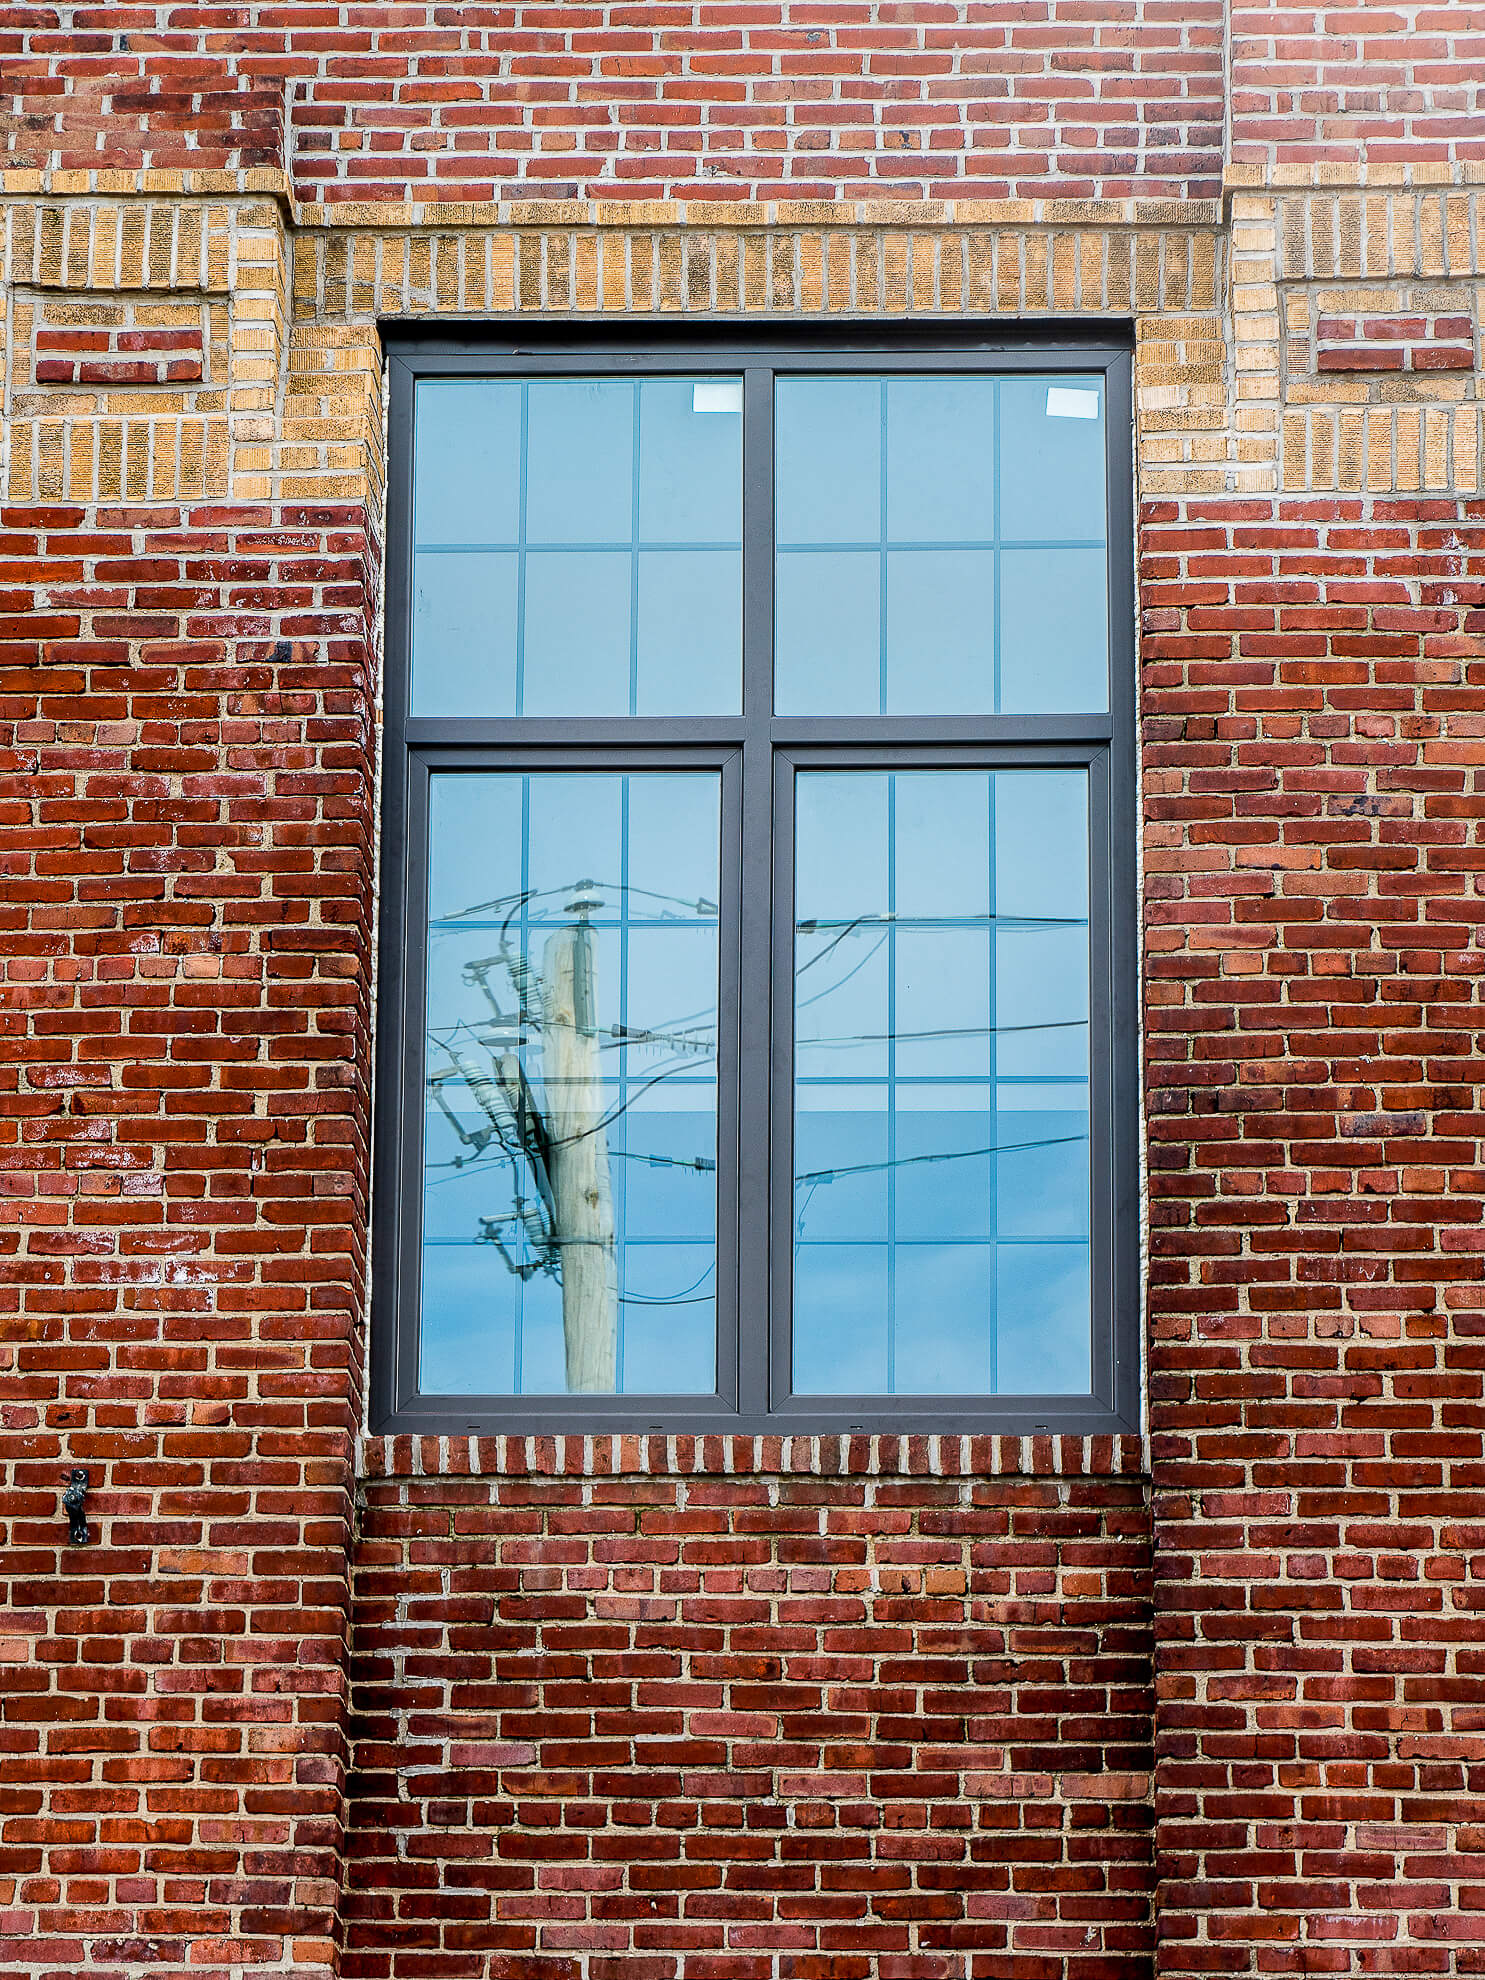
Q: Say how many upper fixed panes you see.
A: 2